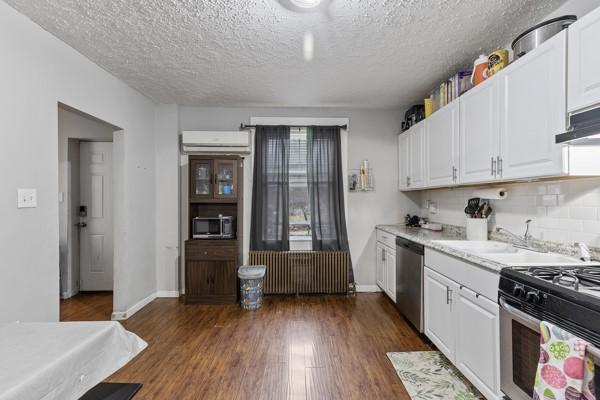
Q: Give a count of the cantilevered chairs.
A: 0